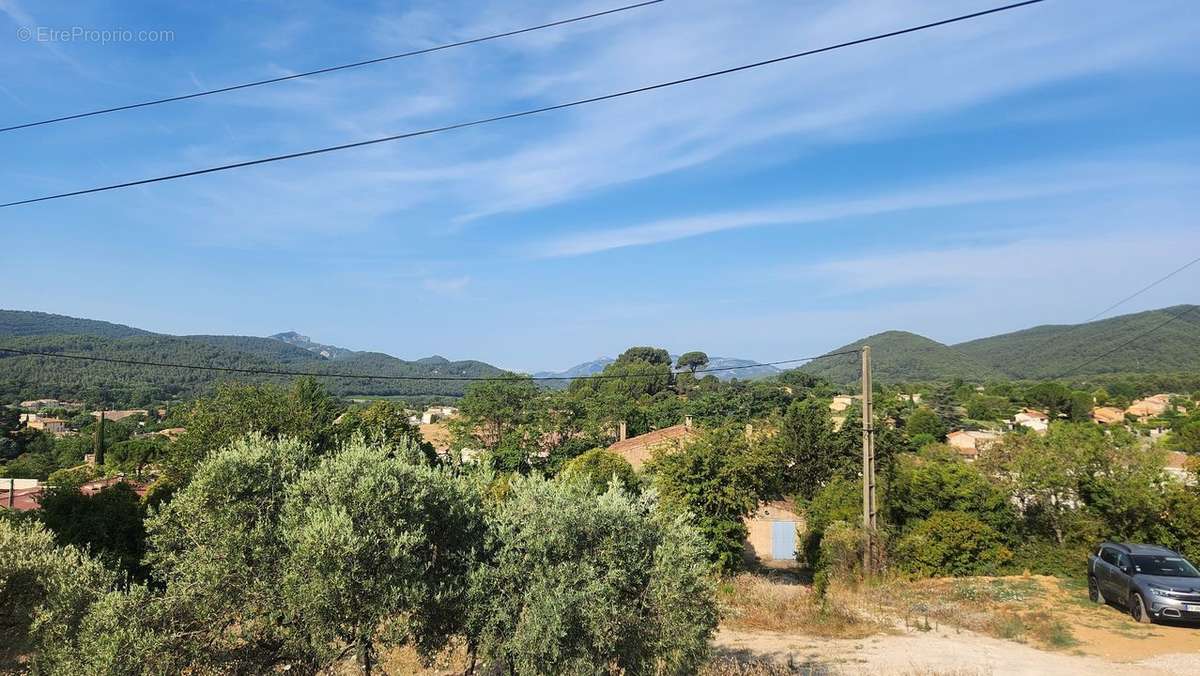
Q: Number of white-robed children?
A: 0